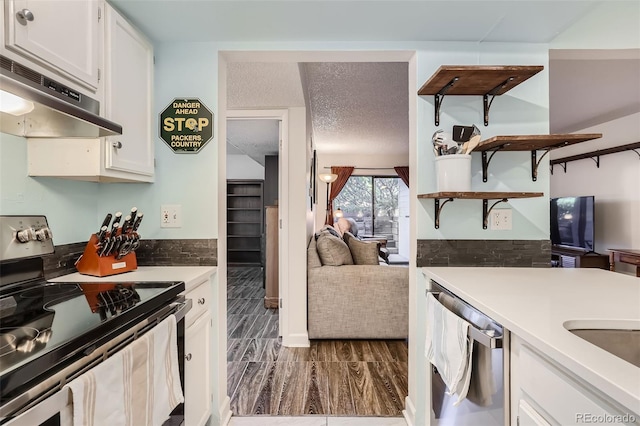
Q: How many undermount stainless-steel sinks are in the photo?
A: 1